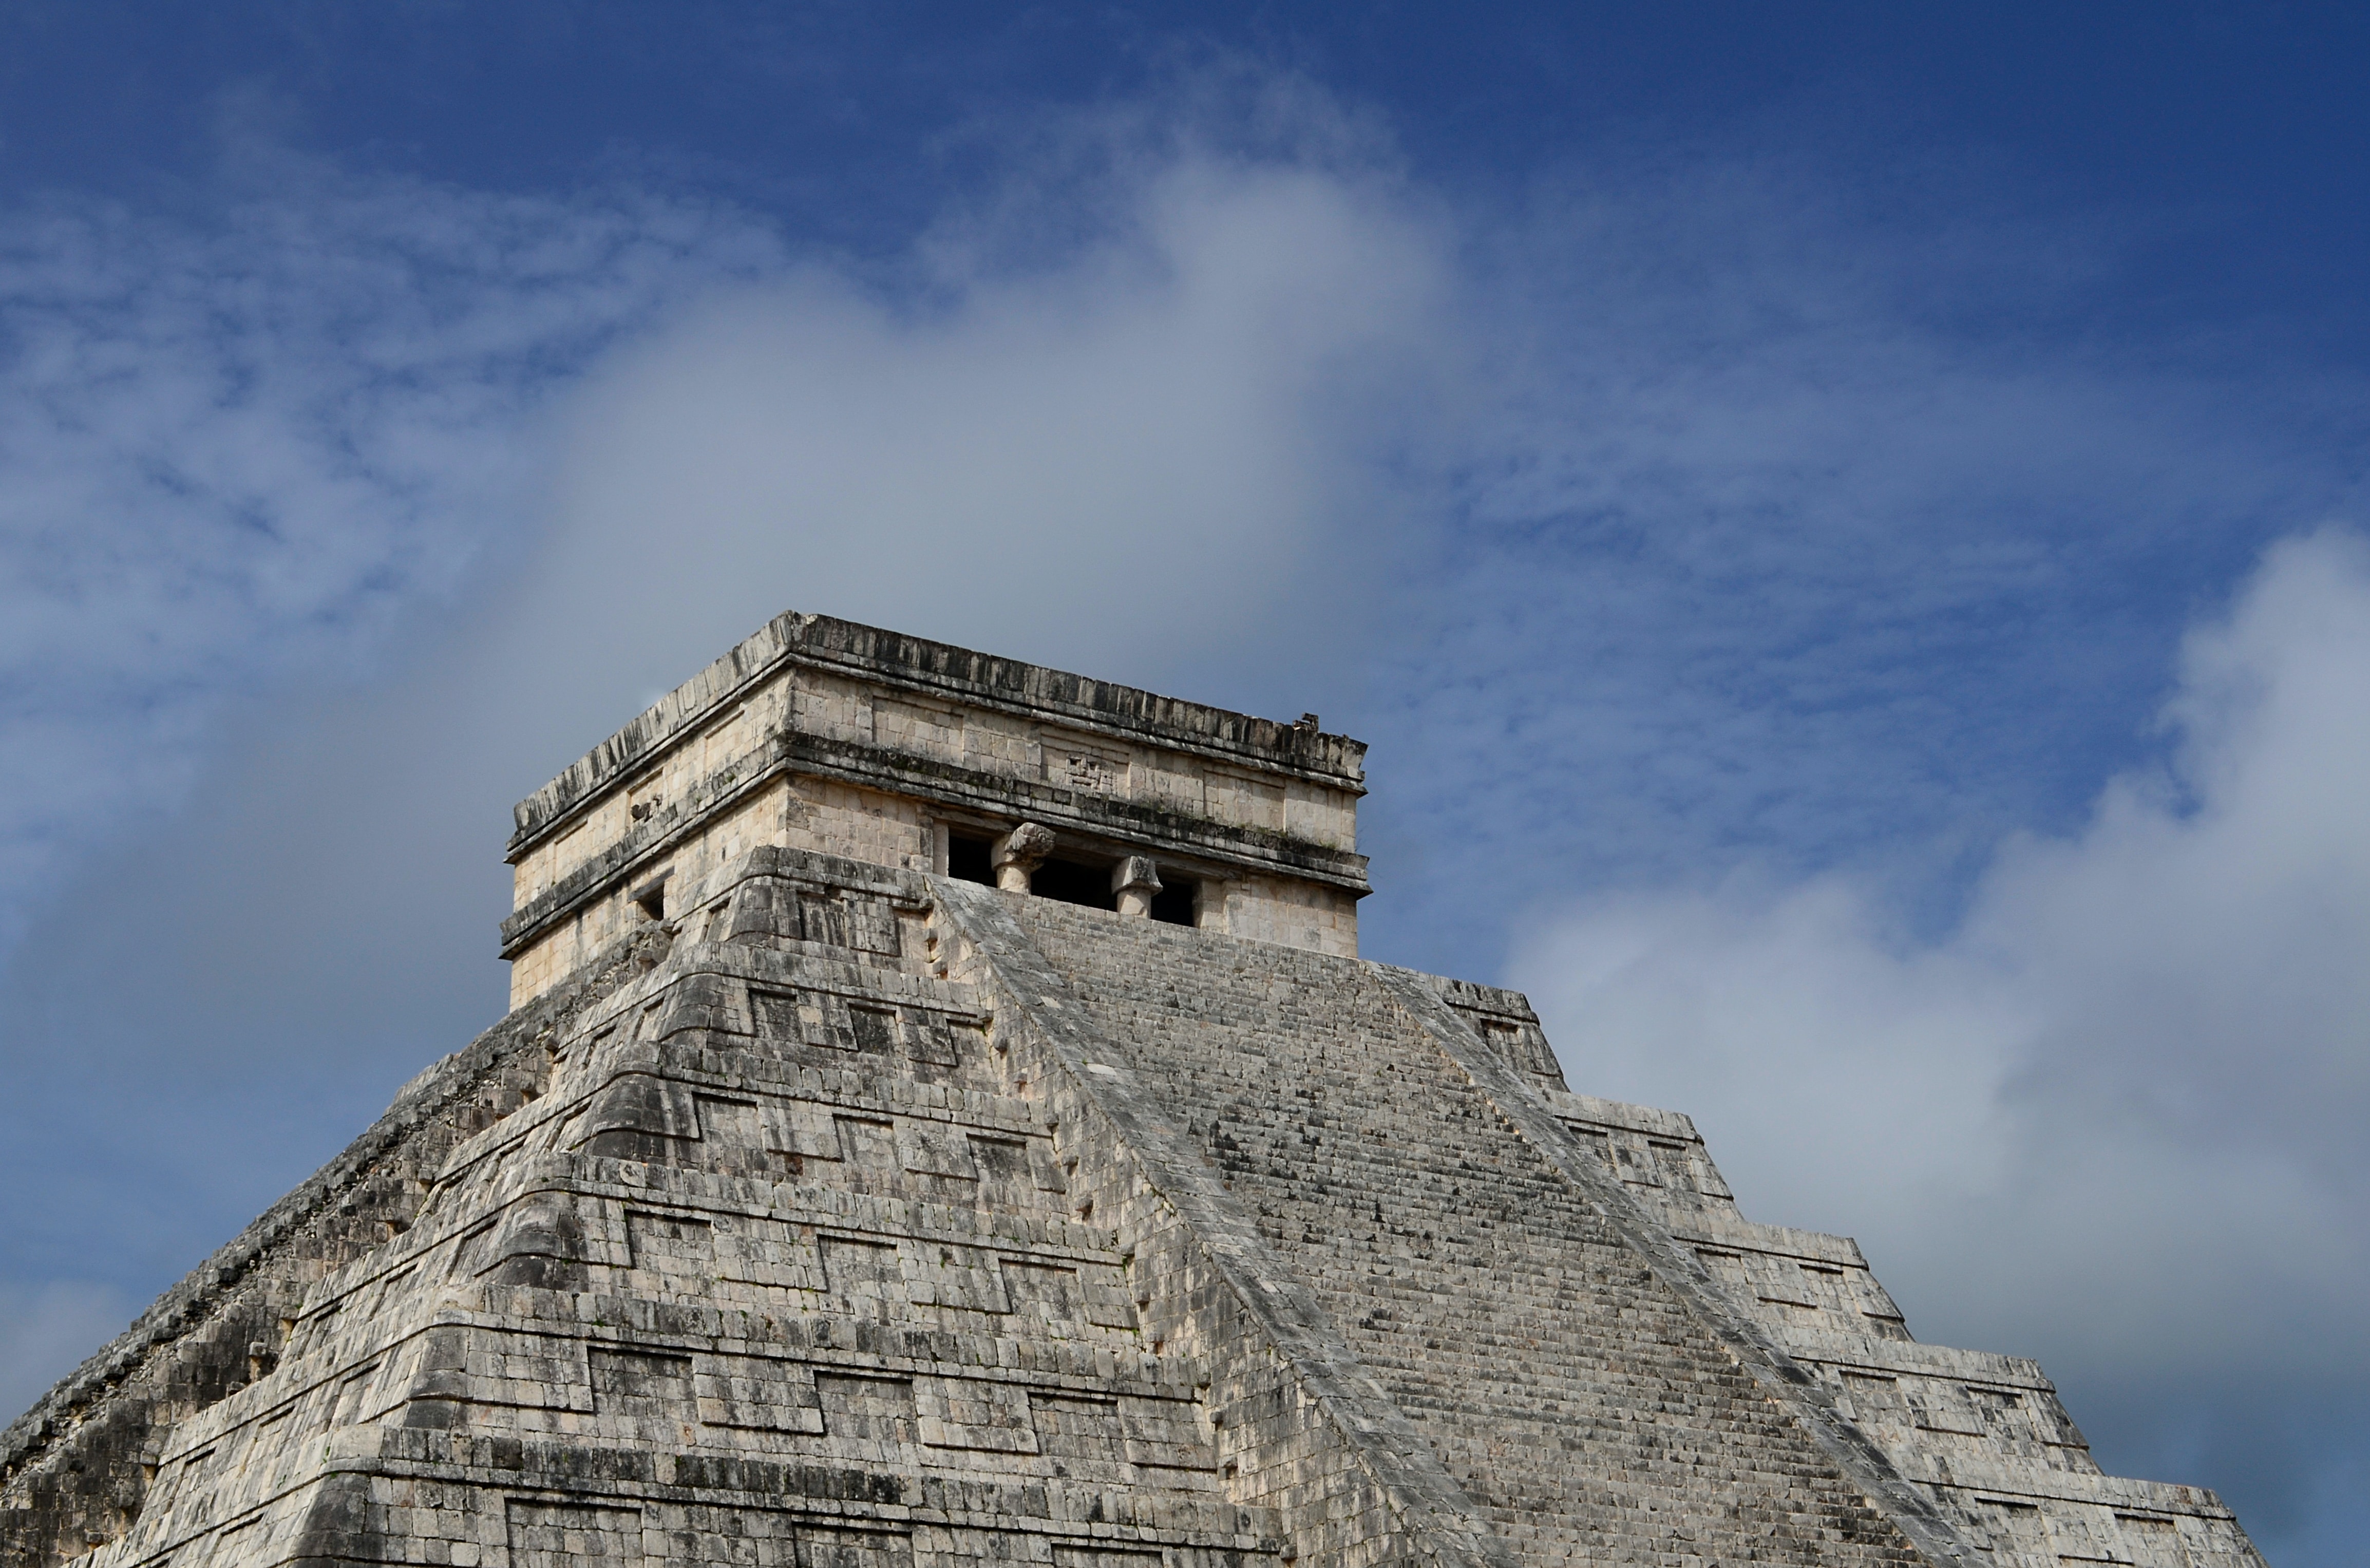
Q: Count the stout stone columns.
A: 2